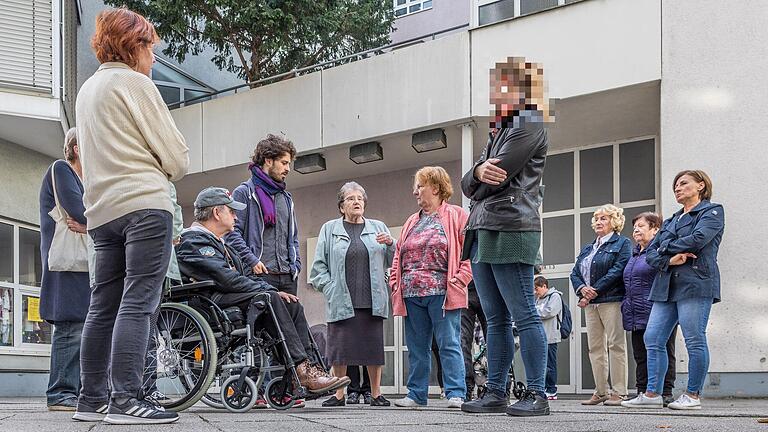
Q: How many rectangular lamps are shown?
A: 3